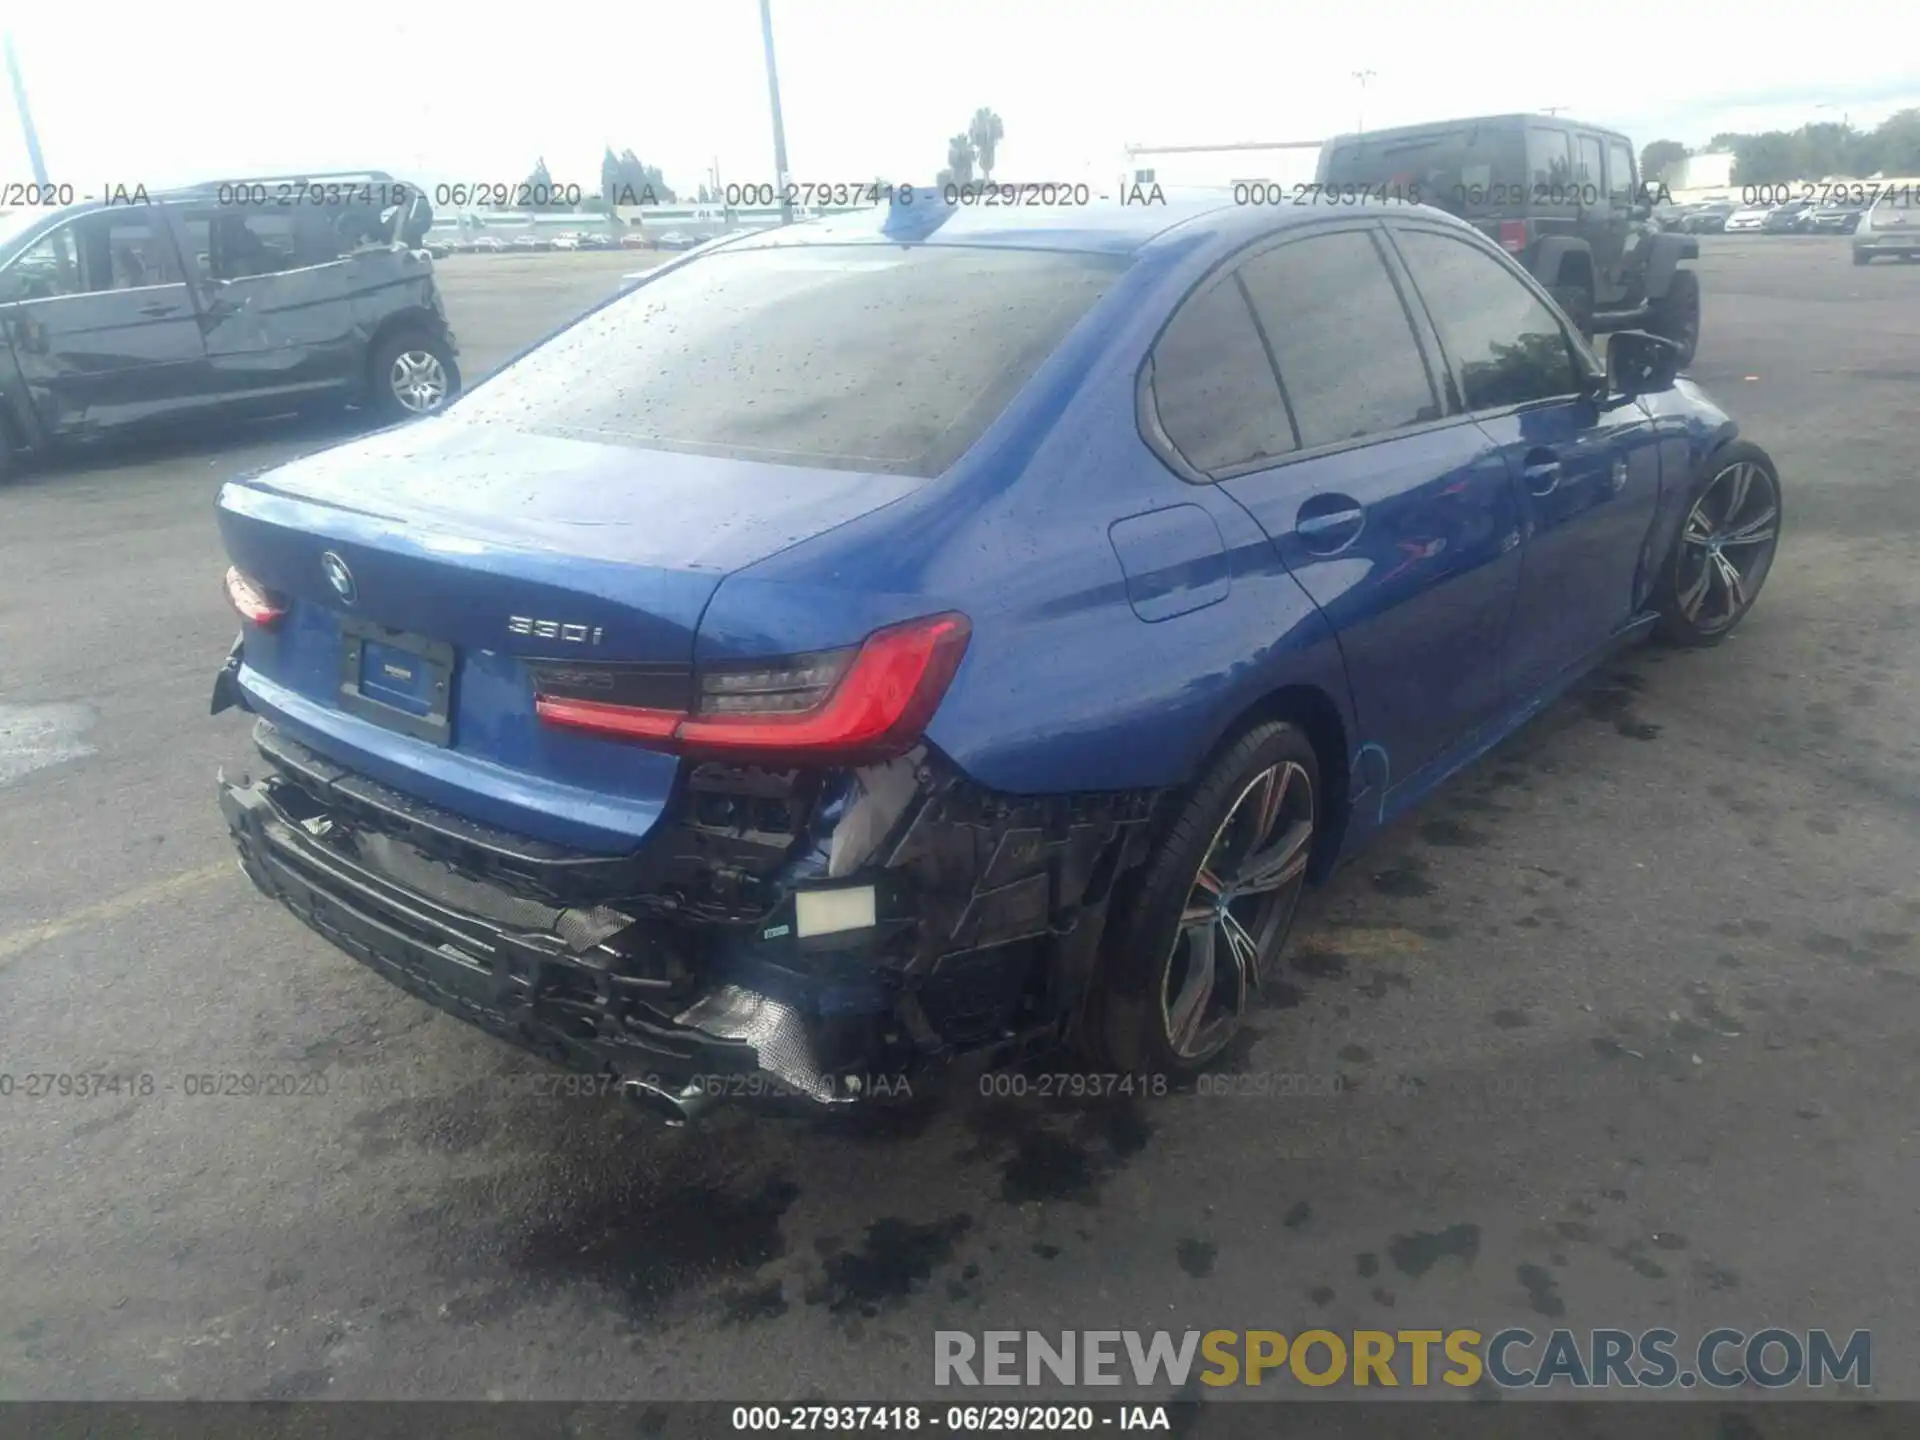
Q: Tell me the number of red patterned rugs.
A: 0